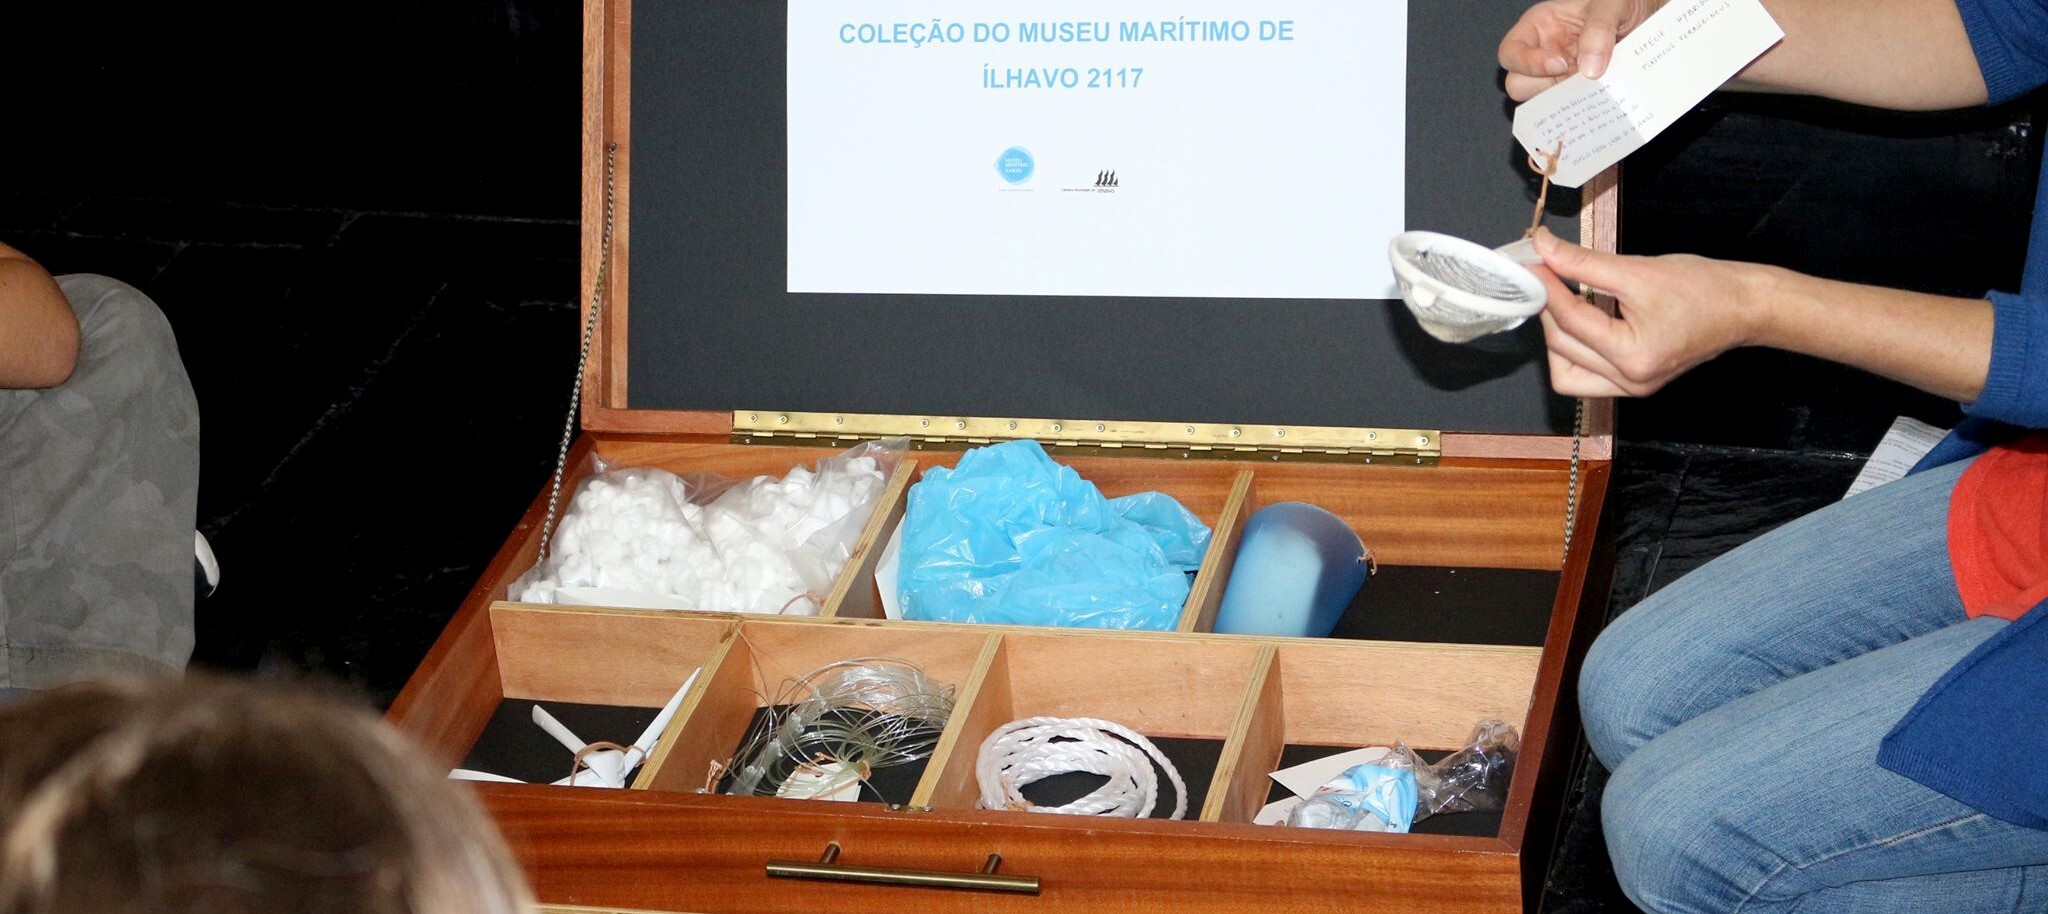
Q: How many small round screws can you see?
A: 13